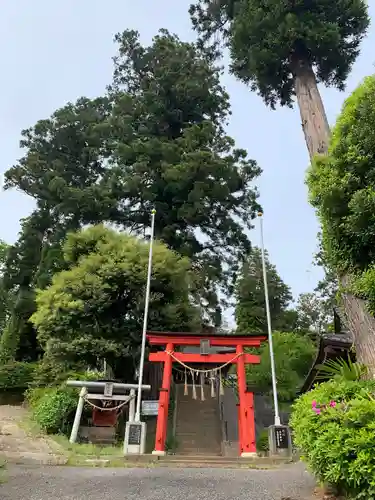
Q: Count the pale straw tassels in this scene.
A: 5